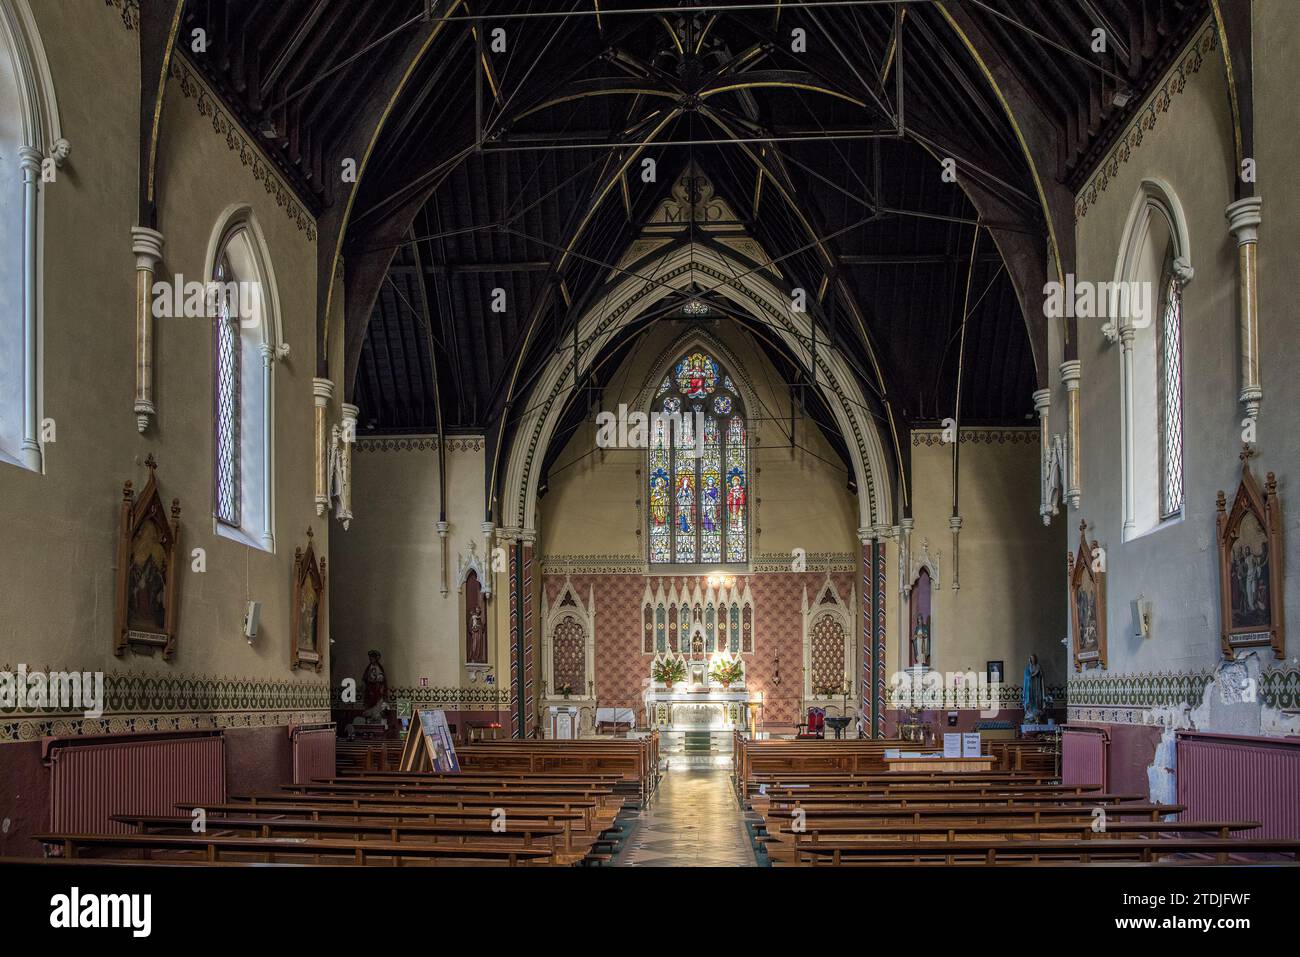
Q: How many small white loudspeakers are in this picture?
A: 2